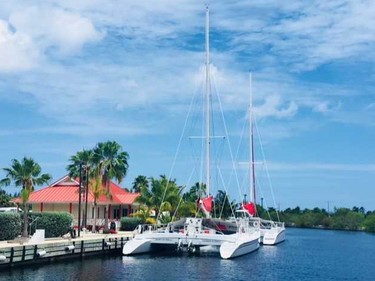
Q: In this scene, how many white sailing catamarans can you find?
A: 2